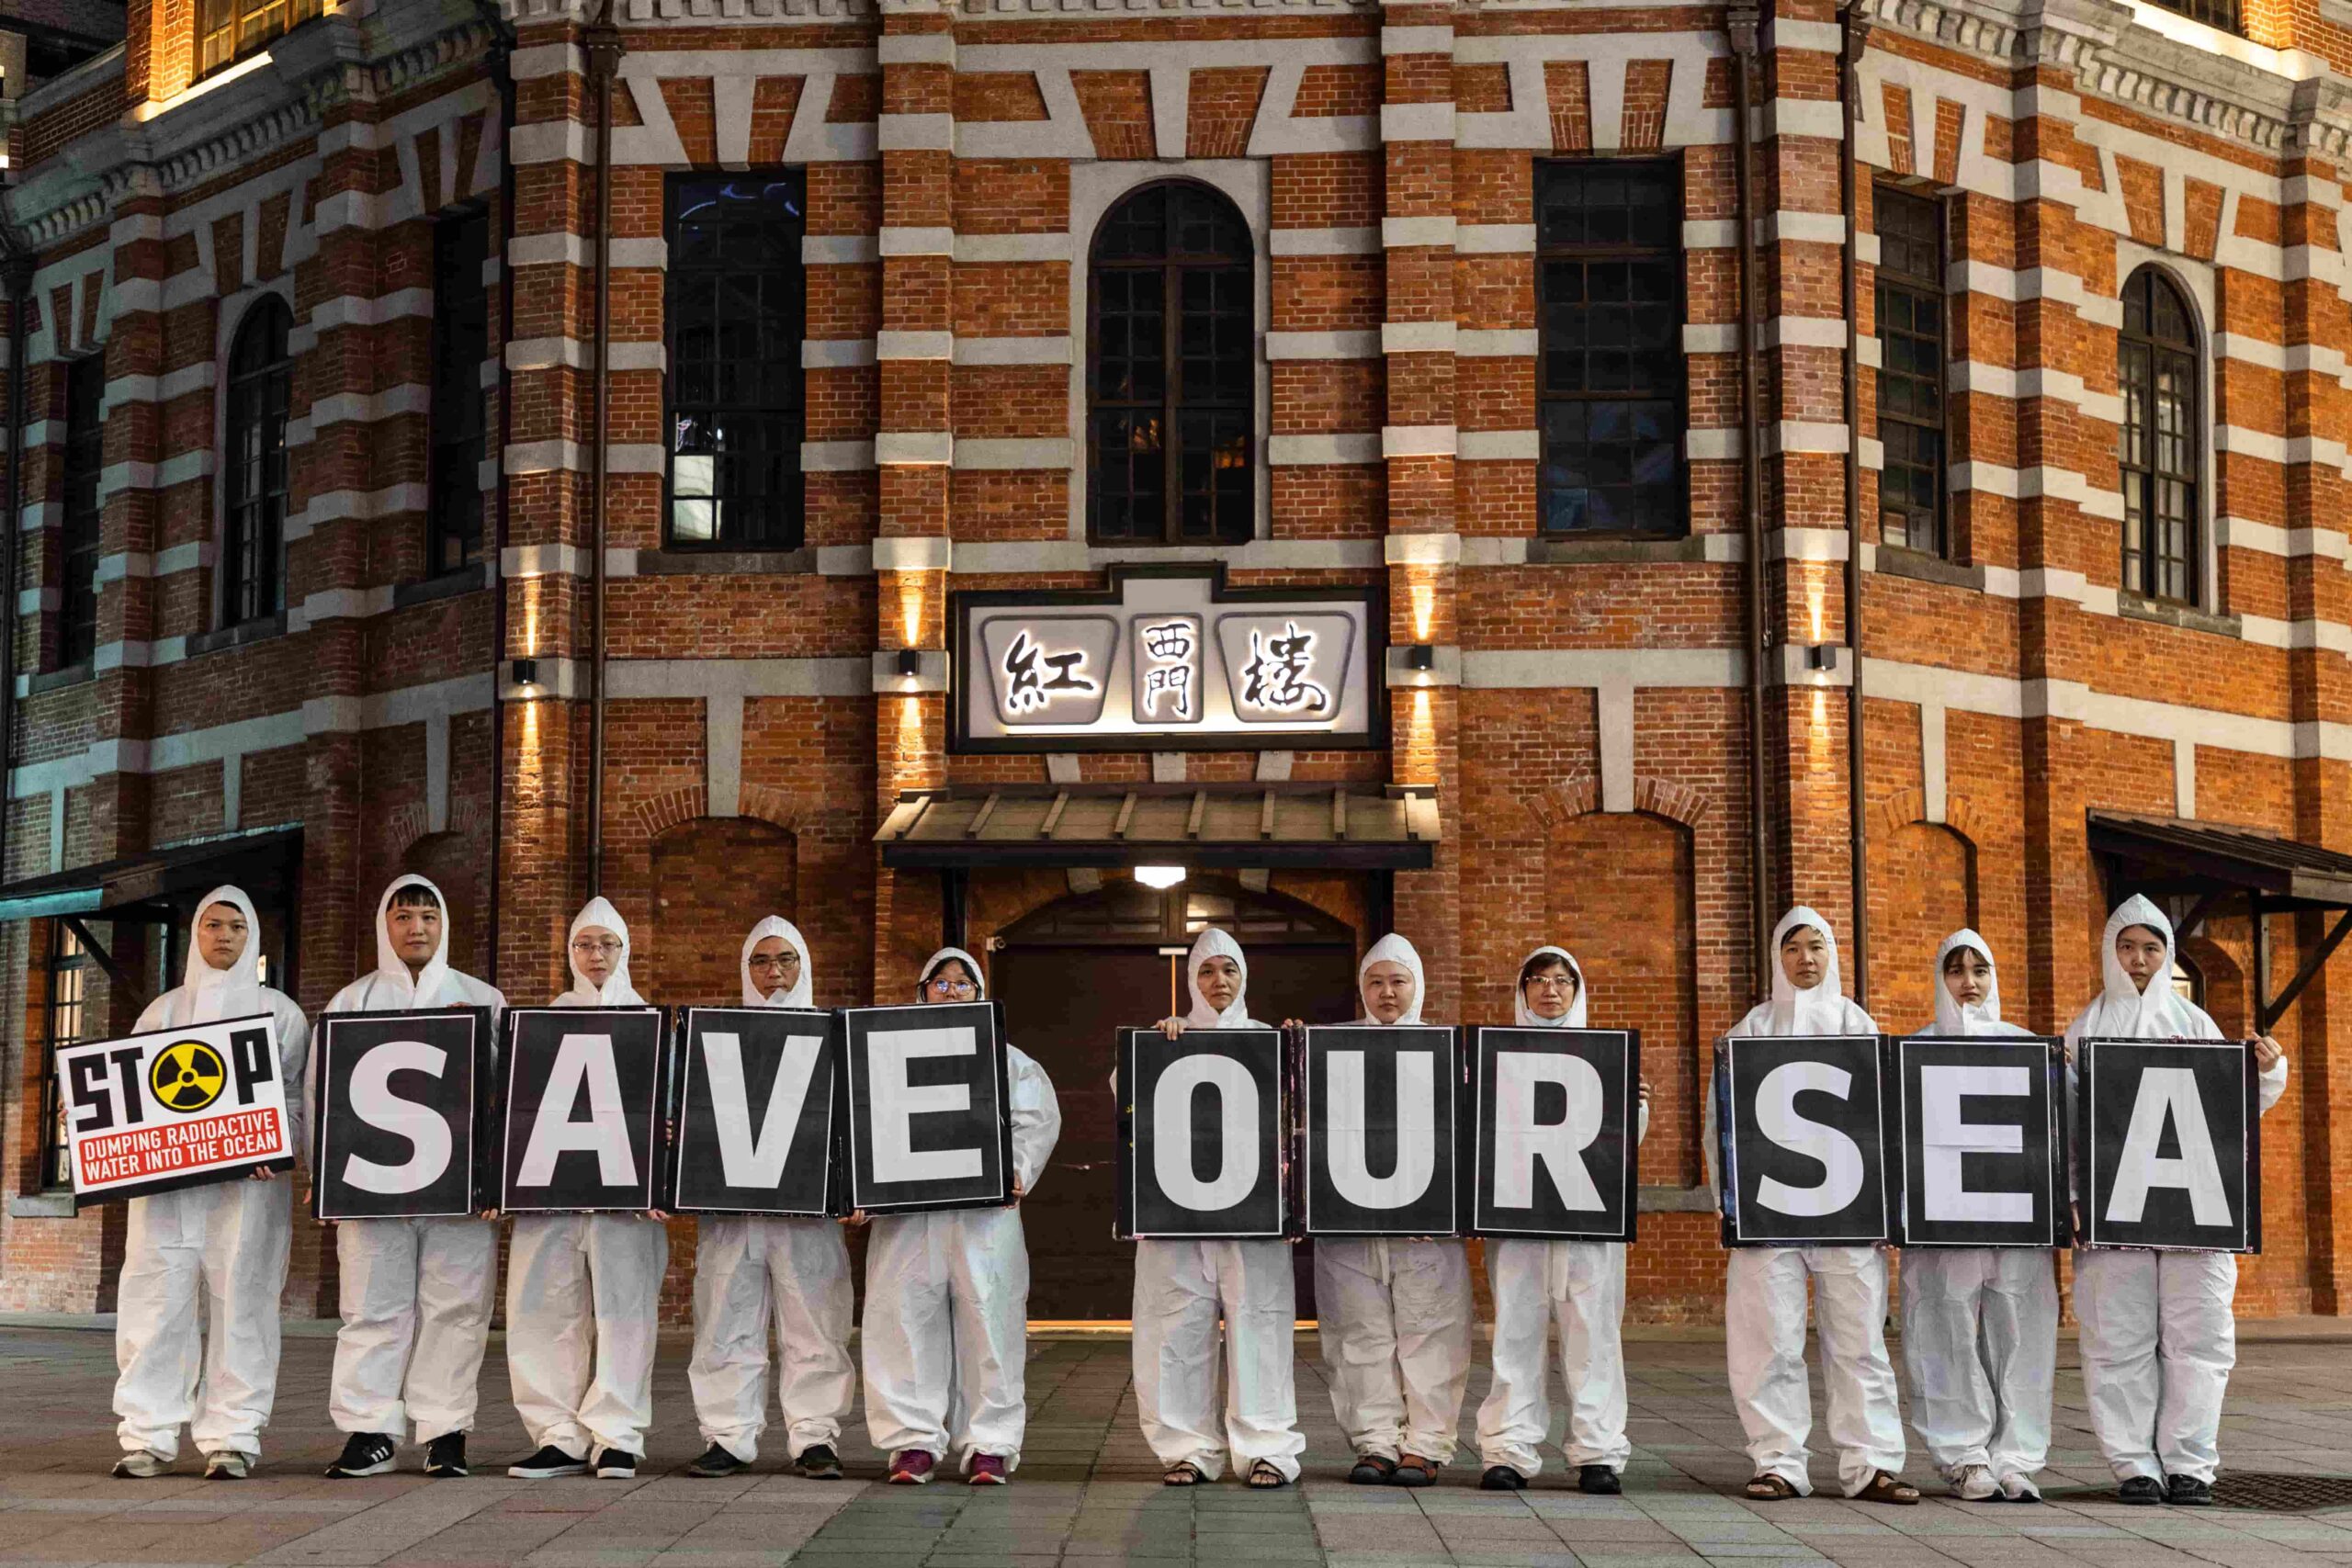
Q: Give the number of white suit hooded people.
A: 11